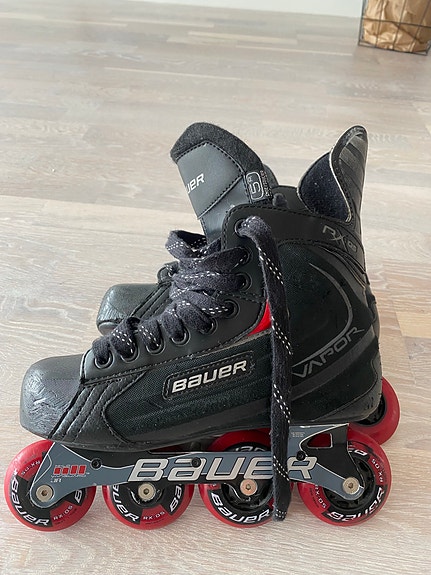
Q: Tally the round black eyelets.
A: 9